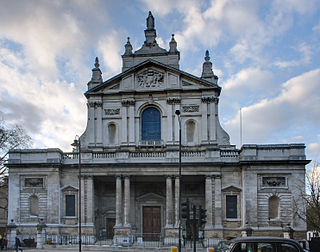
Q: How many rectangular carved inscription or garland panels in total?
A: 4